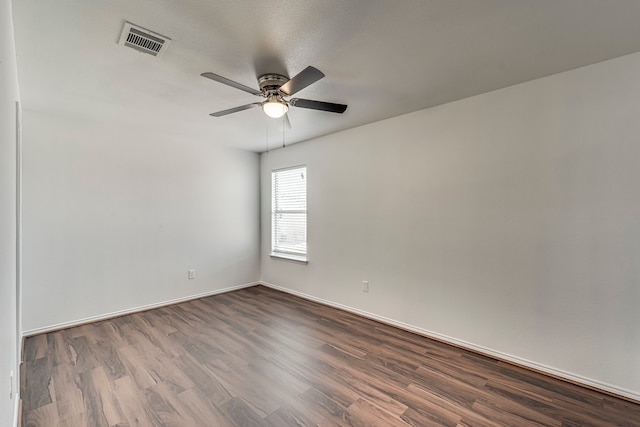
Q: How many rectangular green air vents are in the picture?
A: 0